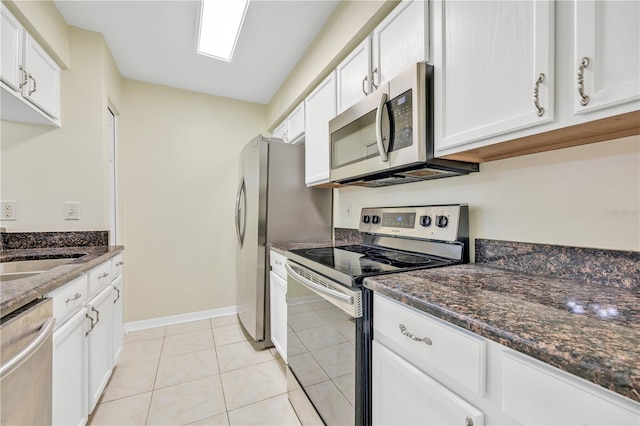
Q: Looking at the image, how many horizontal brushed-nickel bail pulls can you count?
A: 5